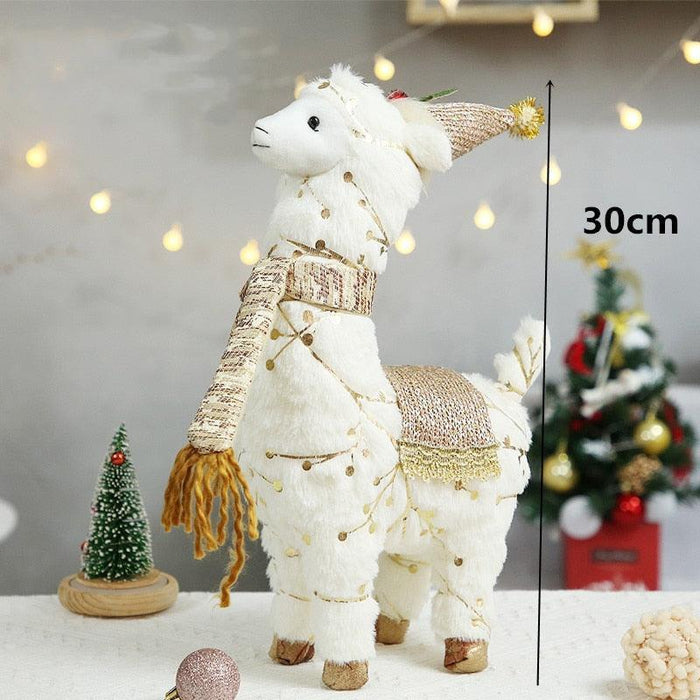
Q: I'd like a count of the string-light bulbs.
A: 13